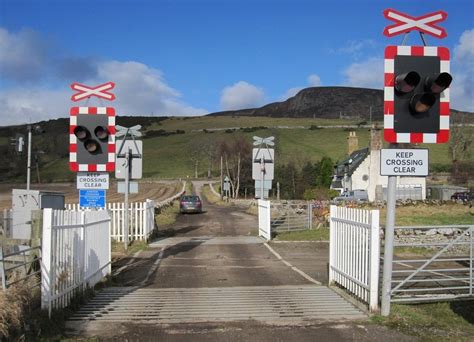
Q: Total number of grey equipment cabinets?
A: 1